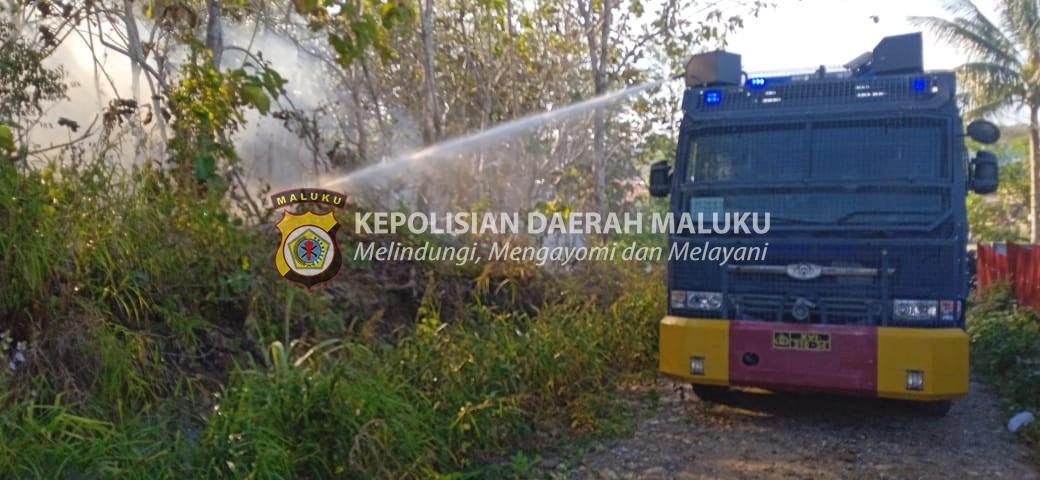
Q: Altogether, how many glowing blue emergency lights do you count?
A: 3